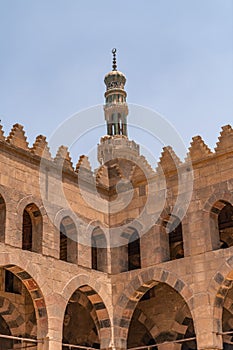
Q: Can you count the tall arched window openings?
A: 7